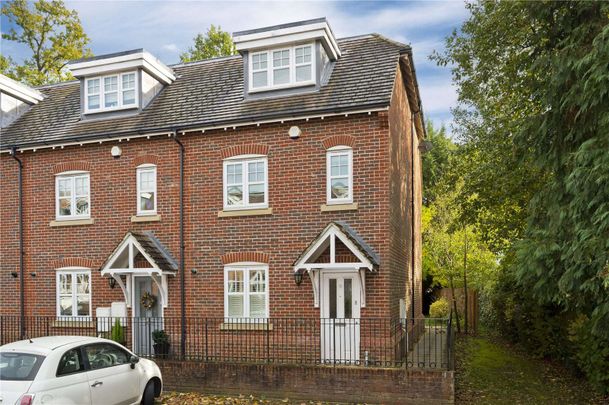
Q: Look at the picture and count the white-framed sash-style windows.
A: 8